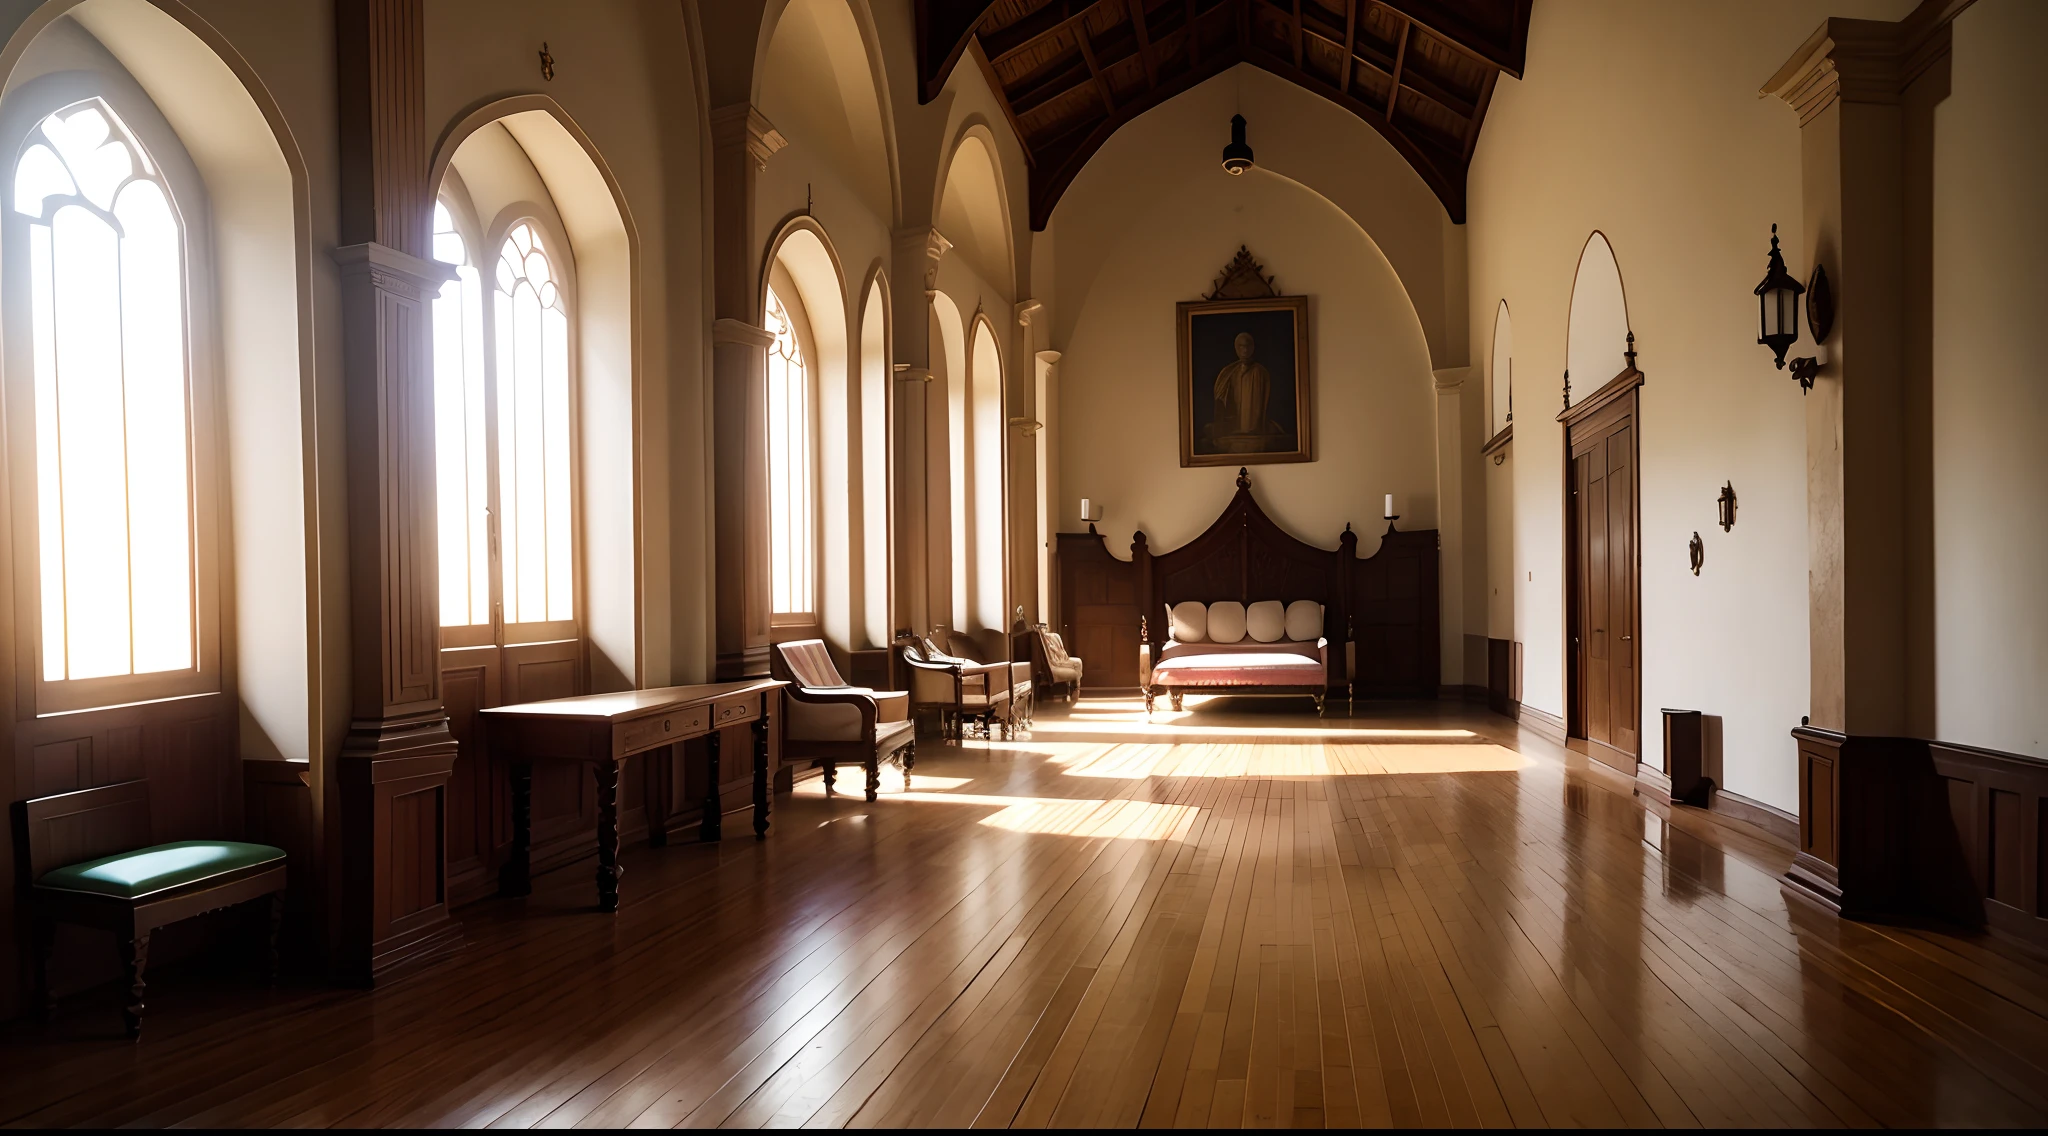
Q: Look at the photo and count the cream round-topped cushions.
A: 4